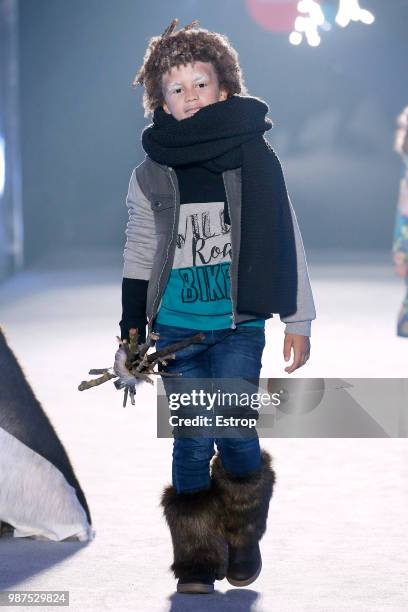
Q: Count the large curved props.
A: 1